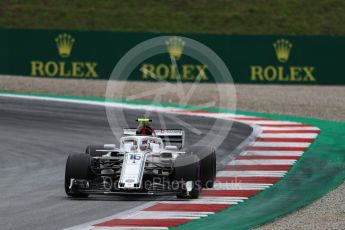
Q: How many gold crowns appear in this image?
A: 3